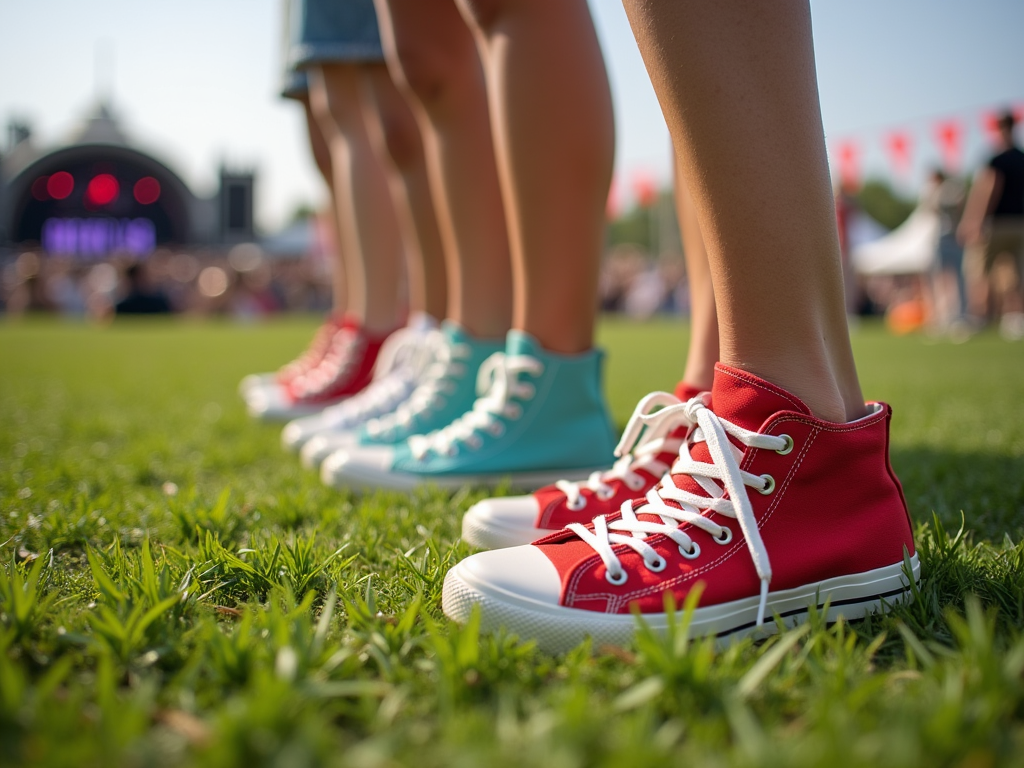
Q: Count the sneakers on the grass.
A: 7